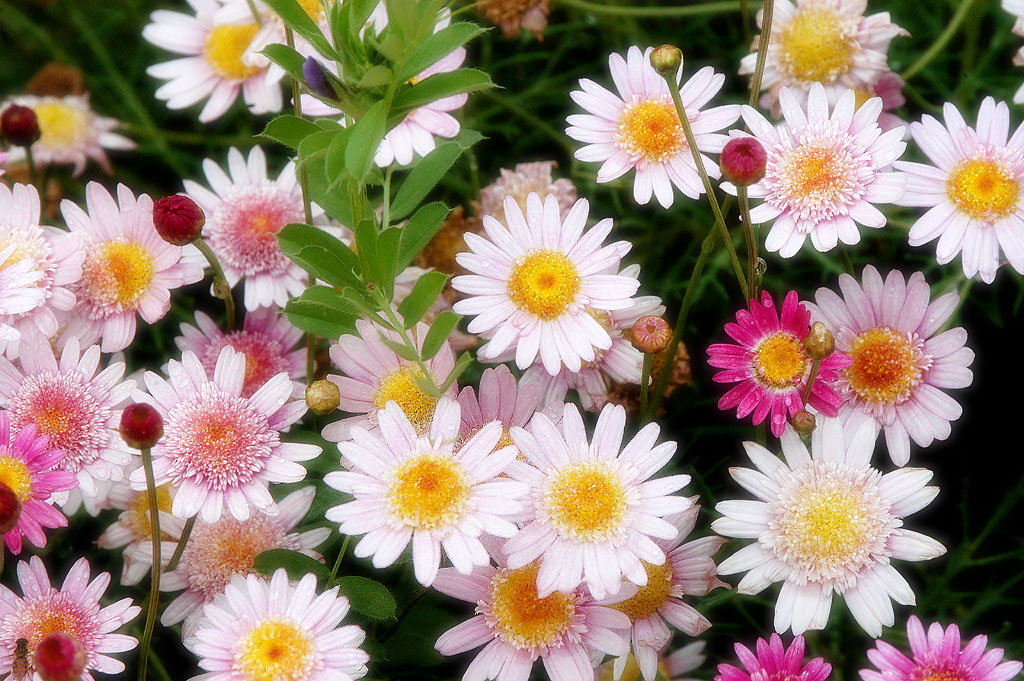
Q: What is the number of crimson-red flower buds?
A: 6